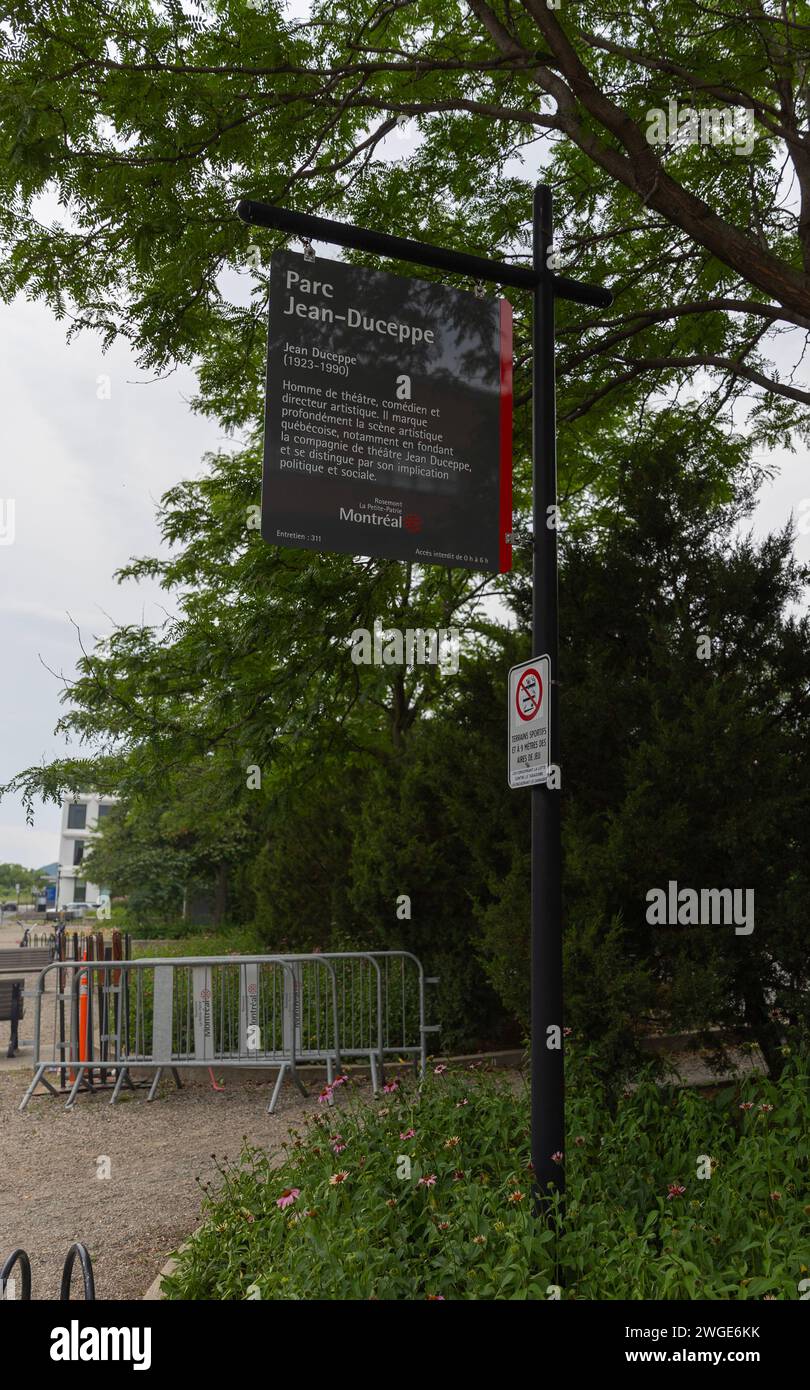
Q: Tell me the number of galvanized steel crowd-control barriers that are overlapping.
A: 4